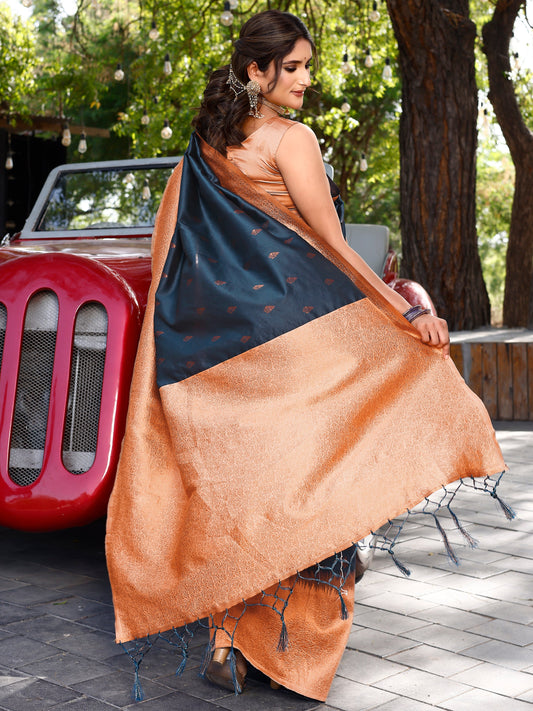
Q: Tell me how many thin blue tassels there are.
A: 10